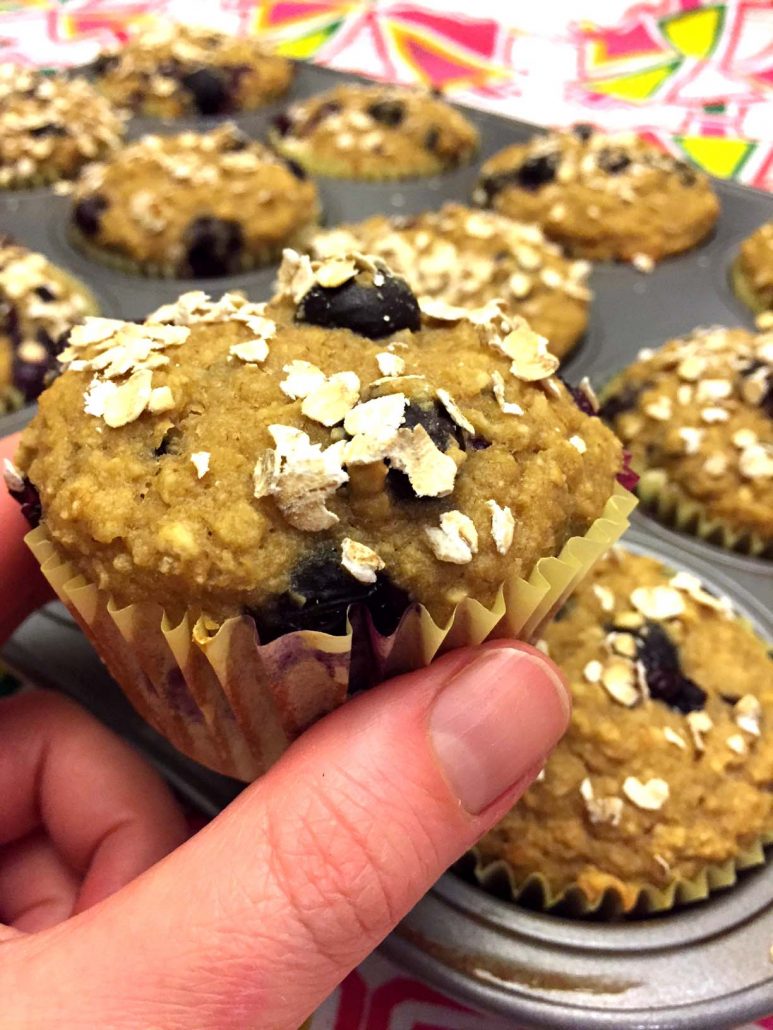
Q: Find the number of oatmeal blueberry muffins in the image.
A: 11